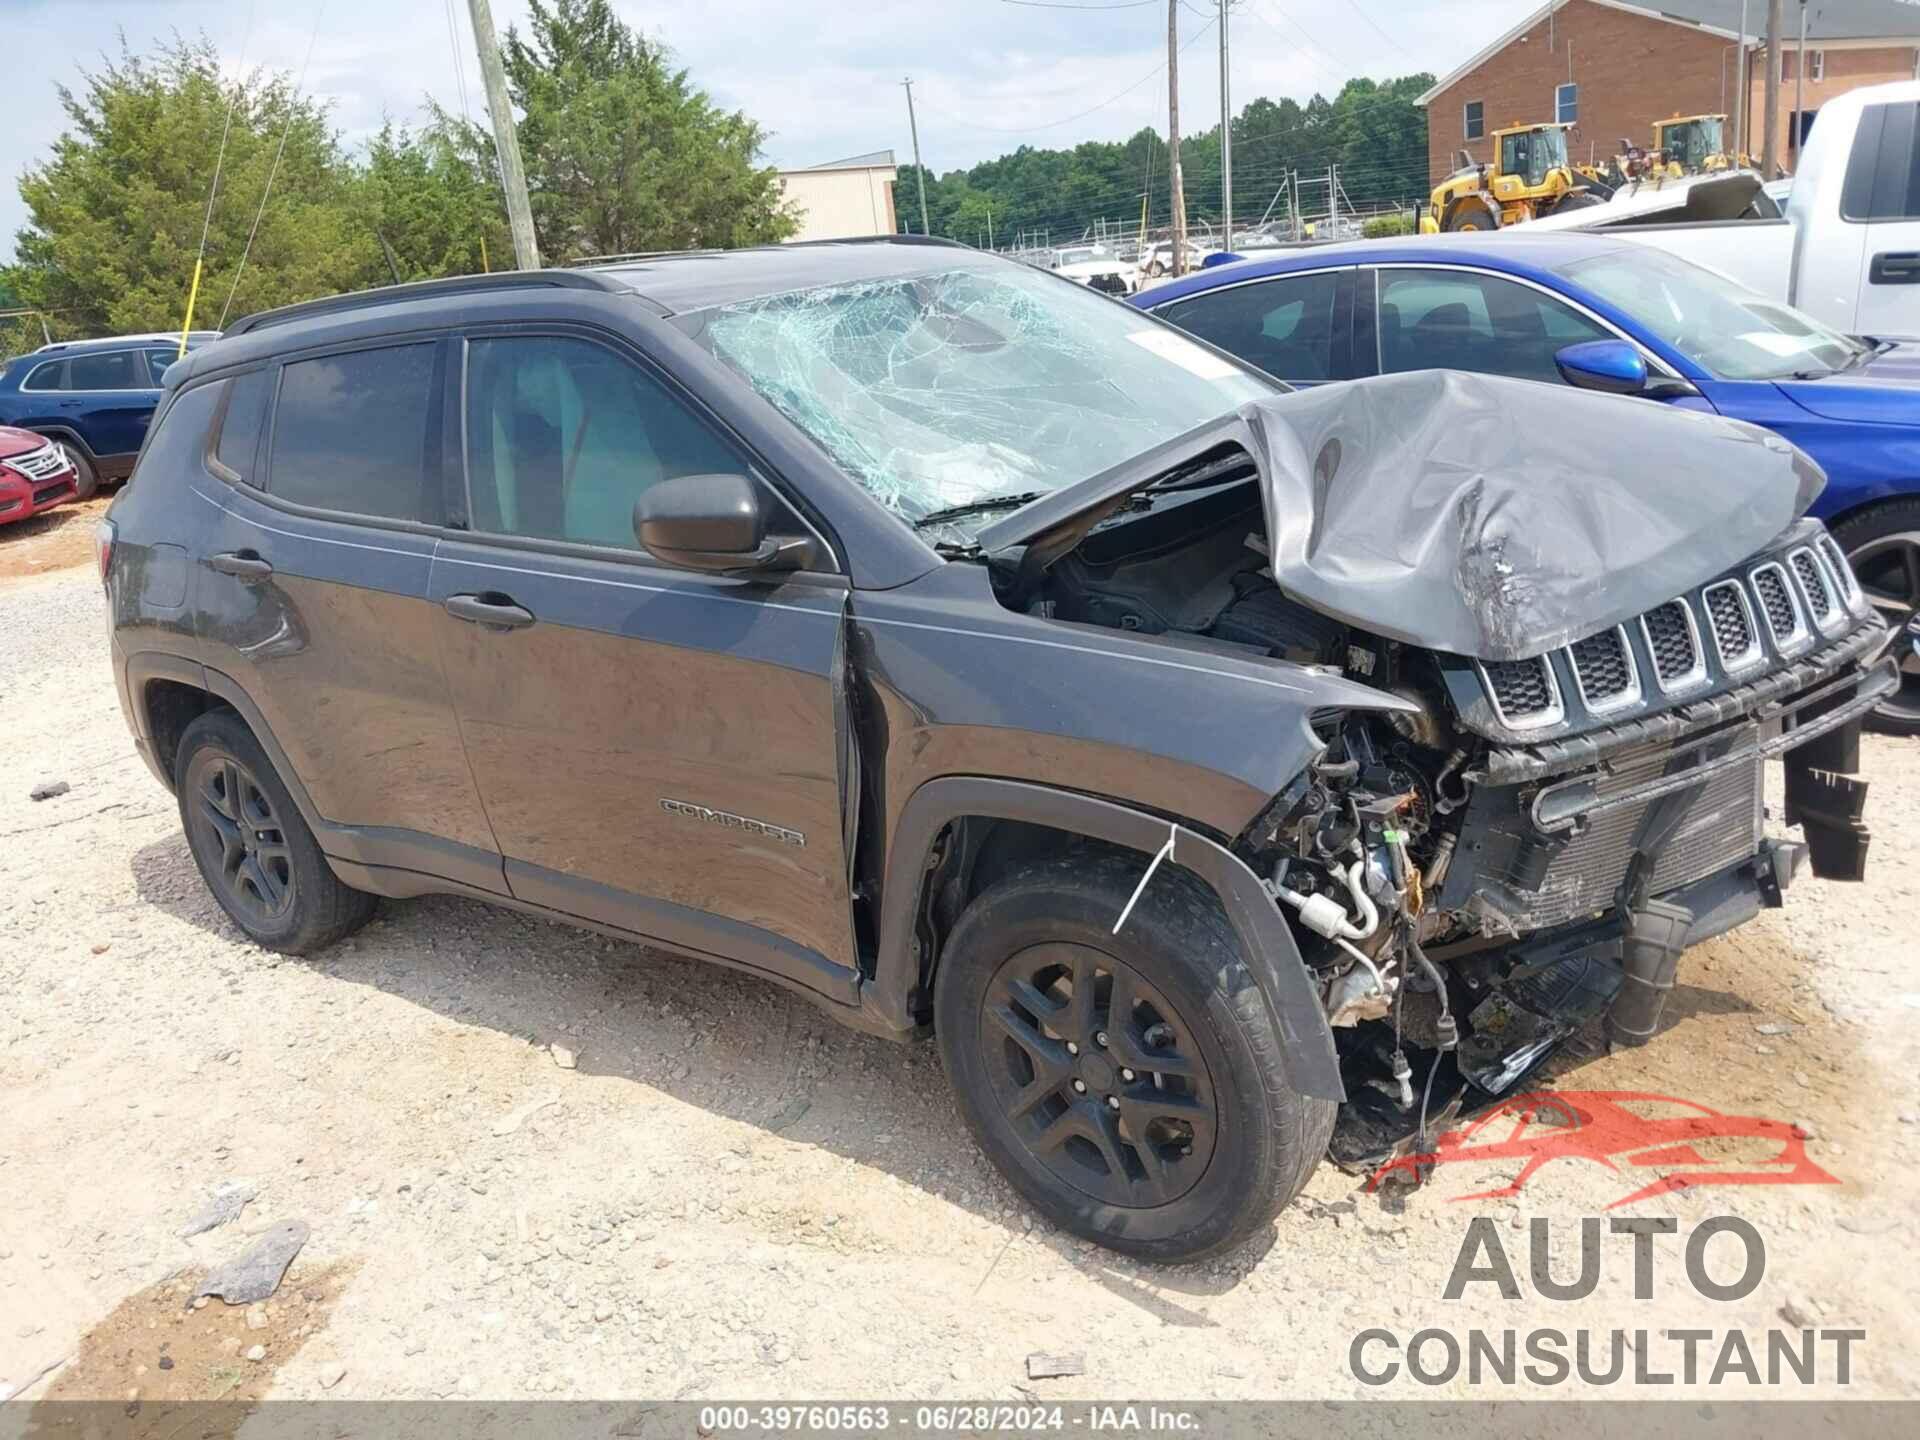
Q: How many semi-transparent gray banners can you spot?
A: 1